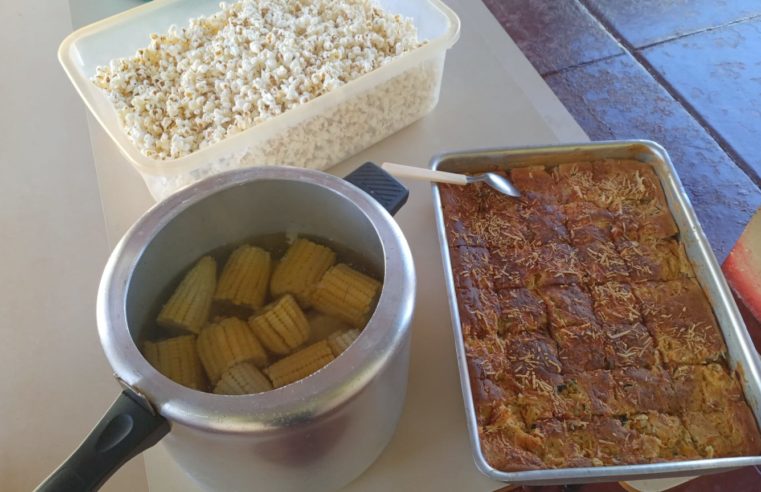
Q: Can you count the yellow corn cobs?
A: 10